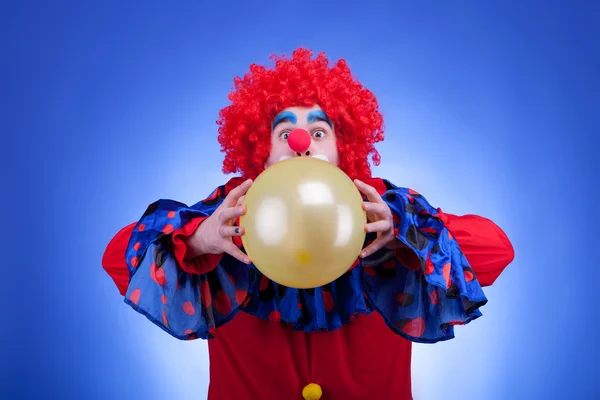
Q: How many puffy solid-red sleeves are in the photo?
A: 2